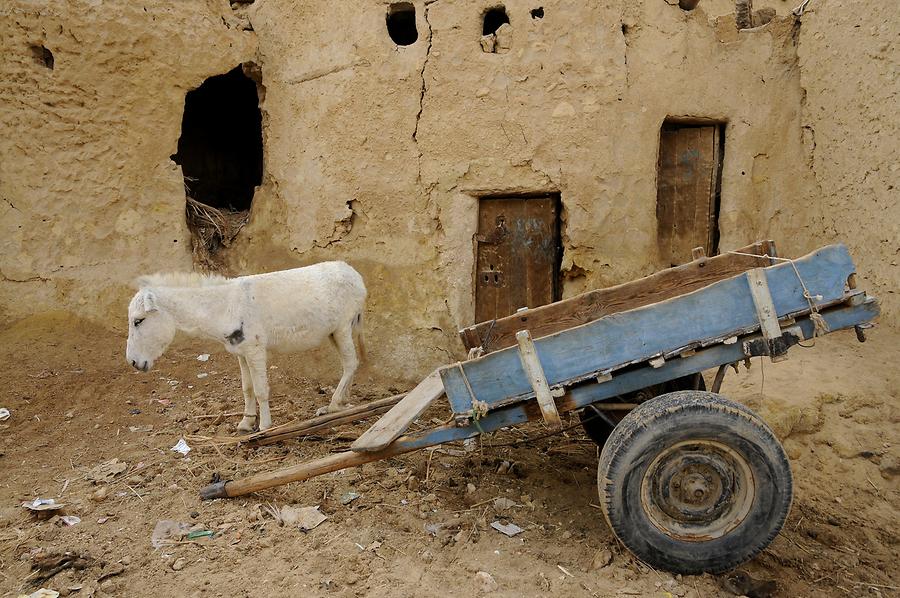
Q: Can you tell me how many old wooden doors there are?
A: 2